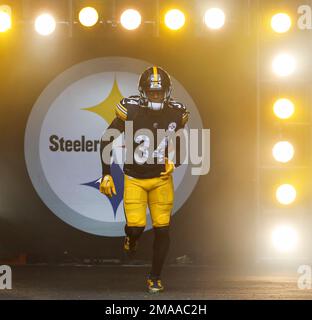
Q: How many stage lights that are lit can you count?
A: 12